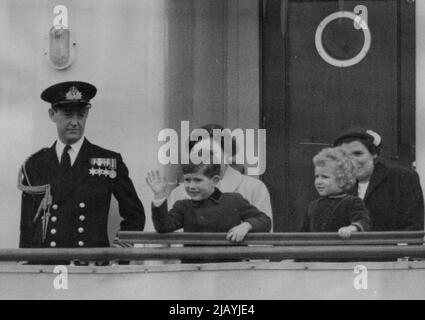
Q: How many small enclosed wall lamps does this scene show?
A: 1